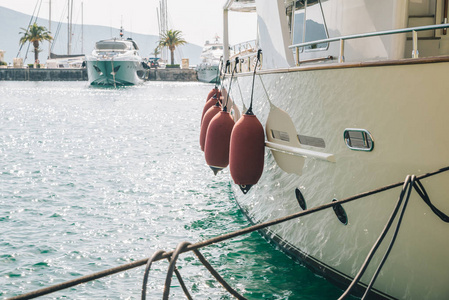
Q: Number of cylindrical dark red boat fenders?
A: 5